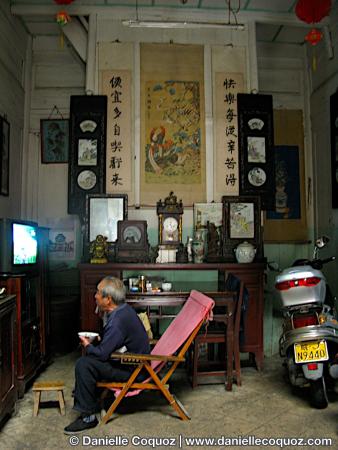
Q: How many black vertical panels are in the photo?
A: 2